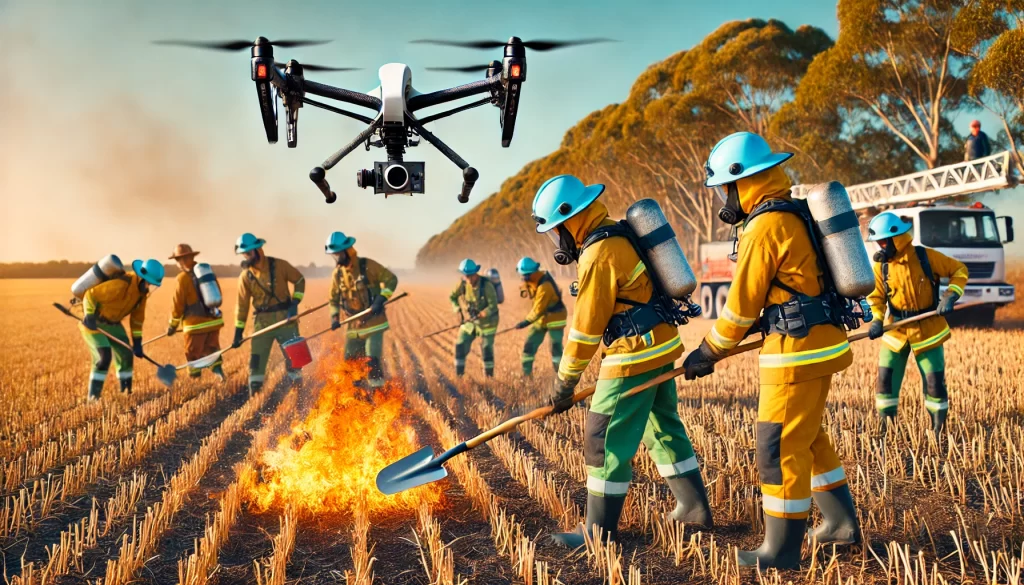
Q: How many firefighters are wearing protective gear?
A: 9